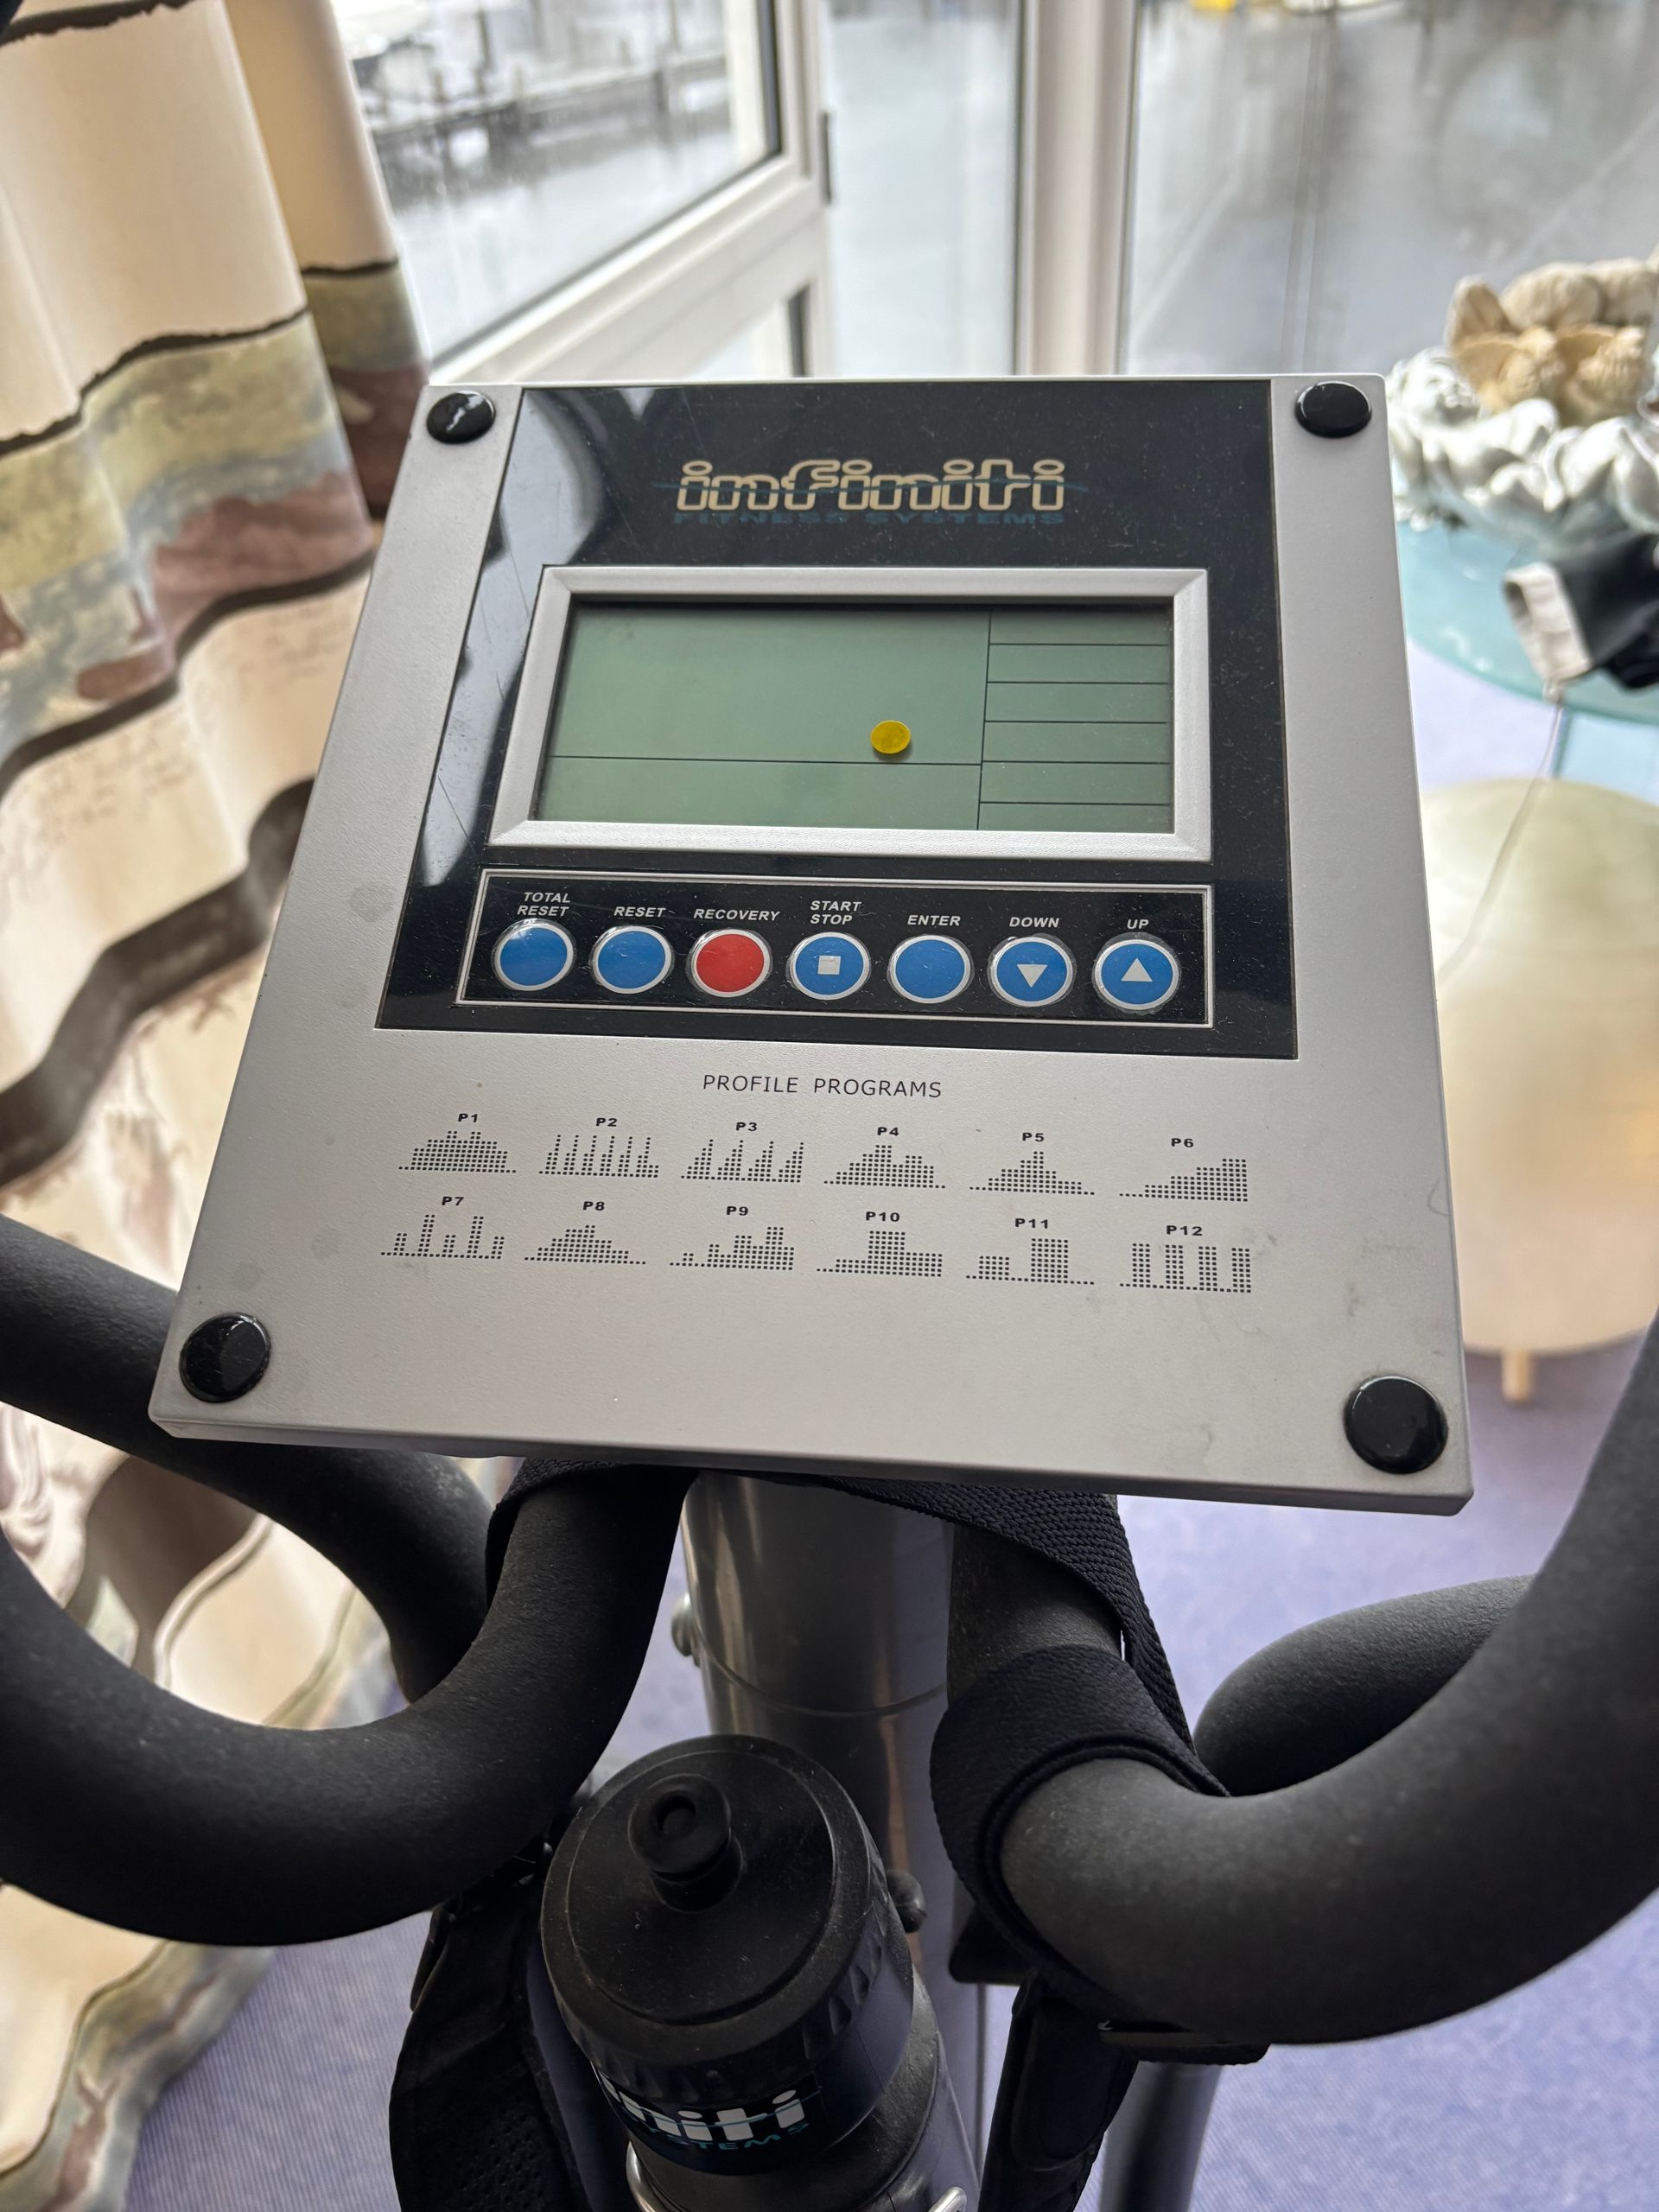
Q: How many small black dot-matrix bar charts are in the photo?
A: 12